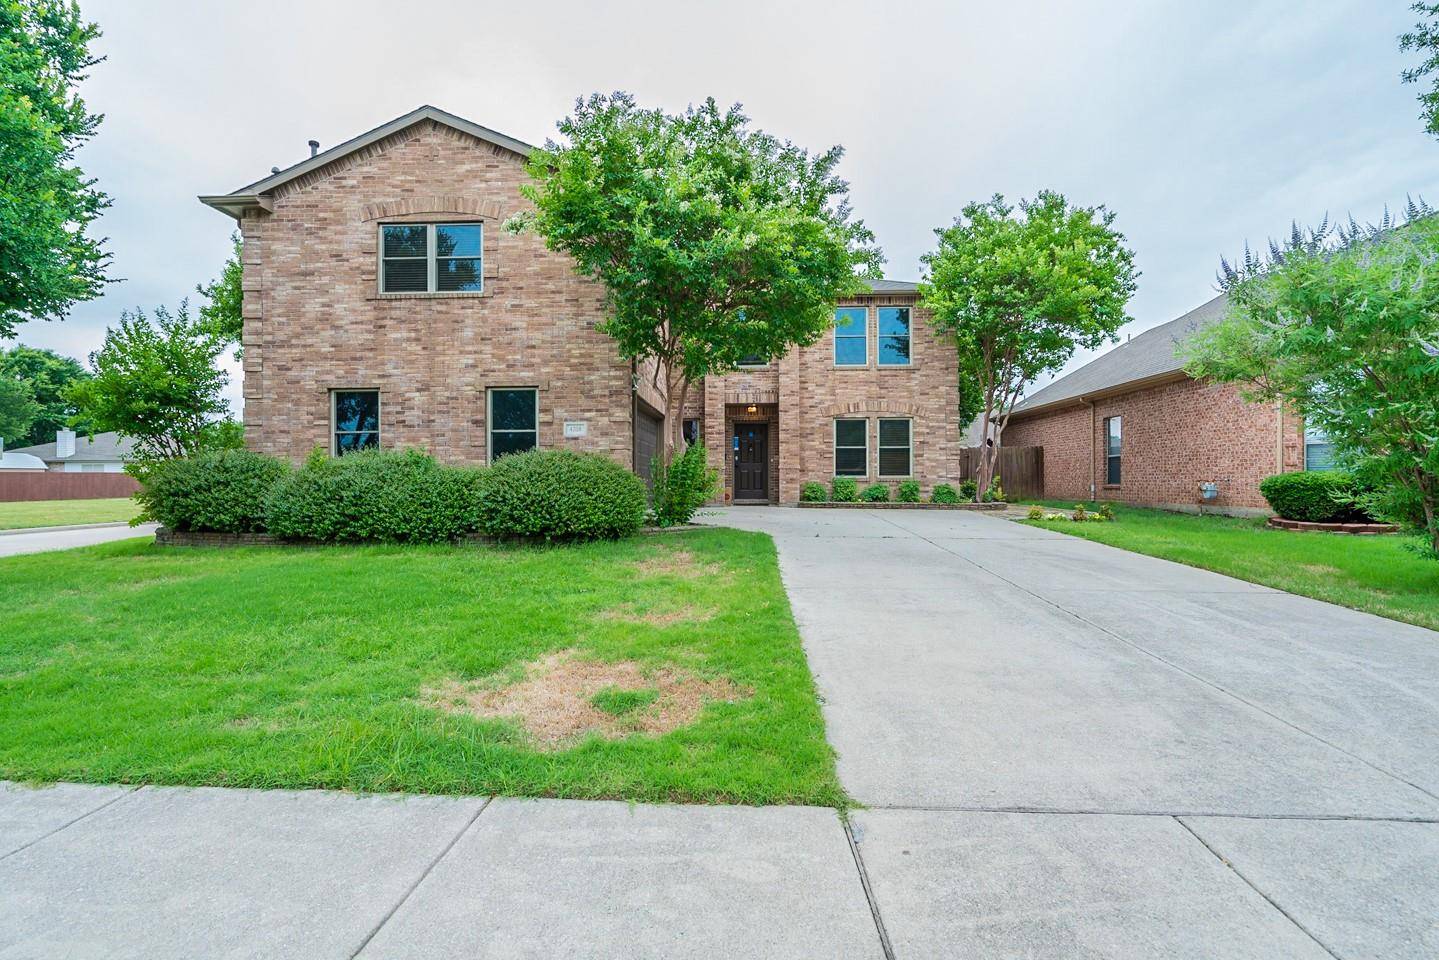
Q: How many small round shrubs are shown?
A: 5